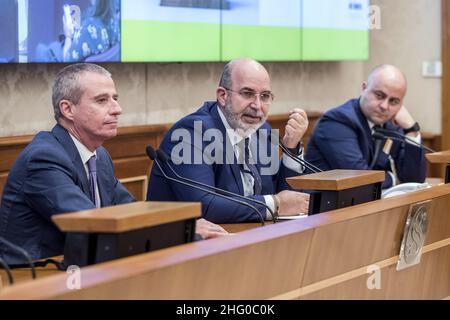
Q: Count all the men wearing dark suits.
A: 3